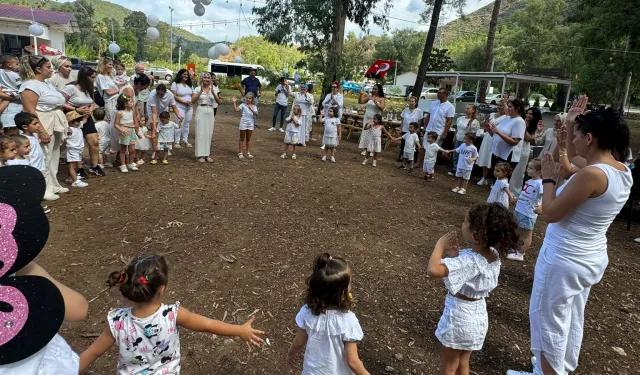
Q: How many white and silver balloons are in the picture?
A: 10